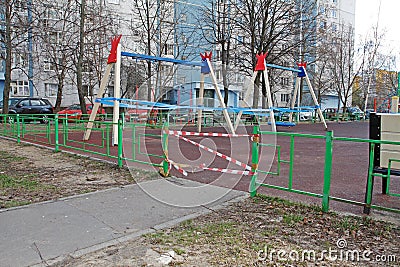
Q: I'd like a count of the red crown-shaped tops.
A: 4